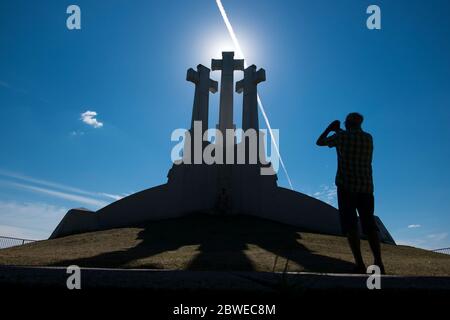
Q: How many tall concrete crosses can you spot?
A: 3